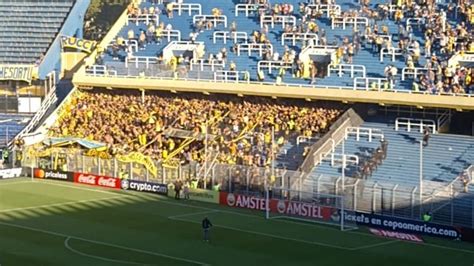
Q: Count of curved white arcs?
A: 1